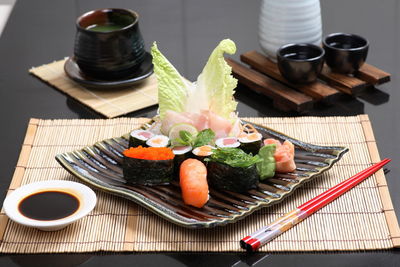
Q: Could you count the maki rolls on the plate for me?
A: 6